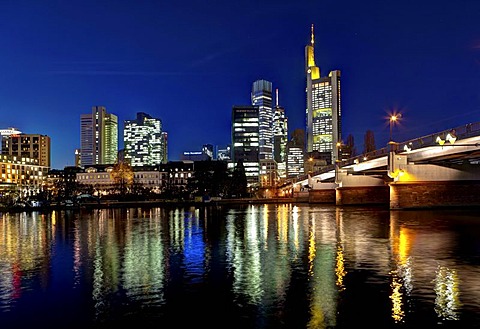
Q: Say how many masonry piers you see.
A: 3